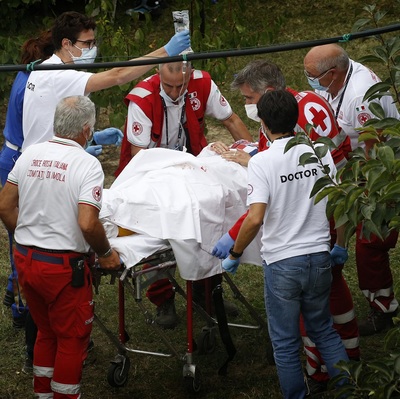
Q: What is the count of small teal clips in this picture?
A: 3